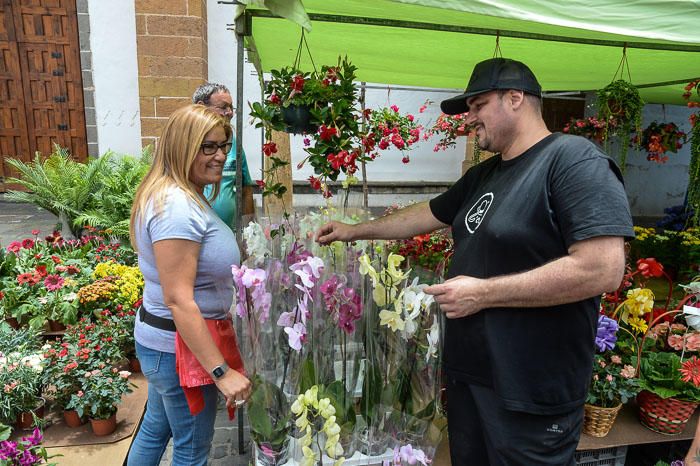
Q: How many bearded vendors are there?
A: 1